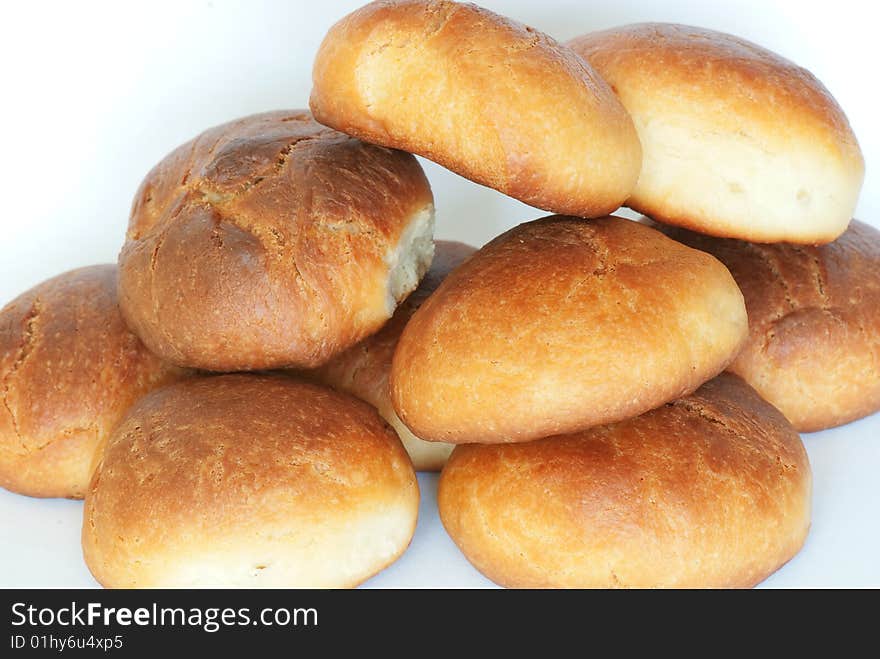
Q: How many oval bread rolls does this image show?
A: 9